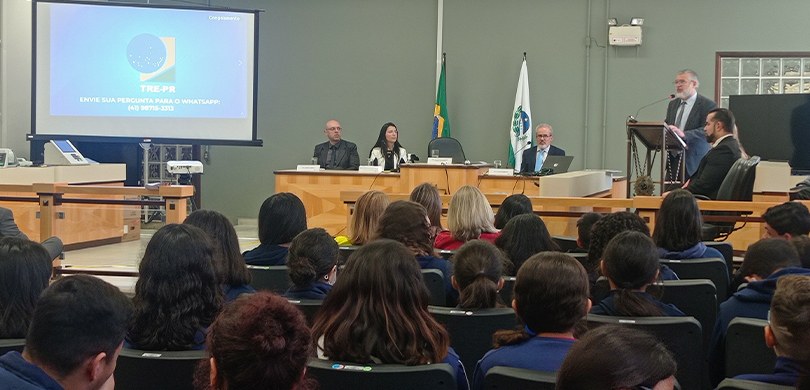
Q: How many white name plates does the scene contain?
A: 4